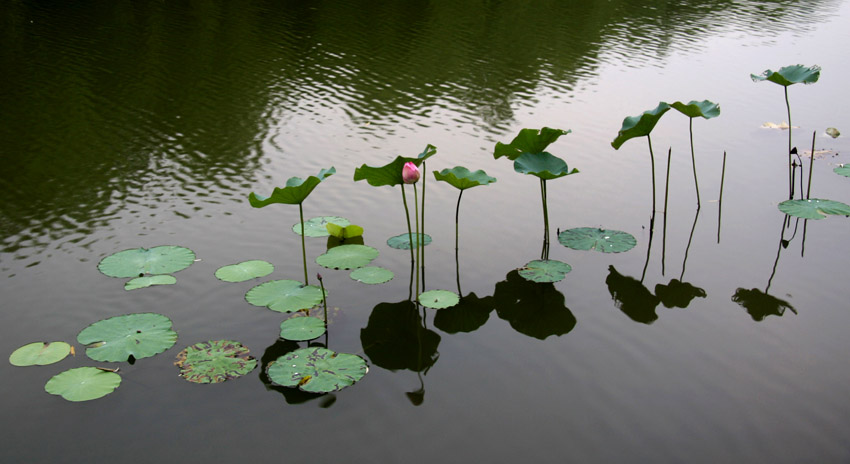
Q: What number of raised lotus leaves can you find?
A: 8